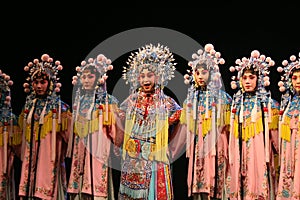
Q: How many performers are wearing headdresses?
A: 7